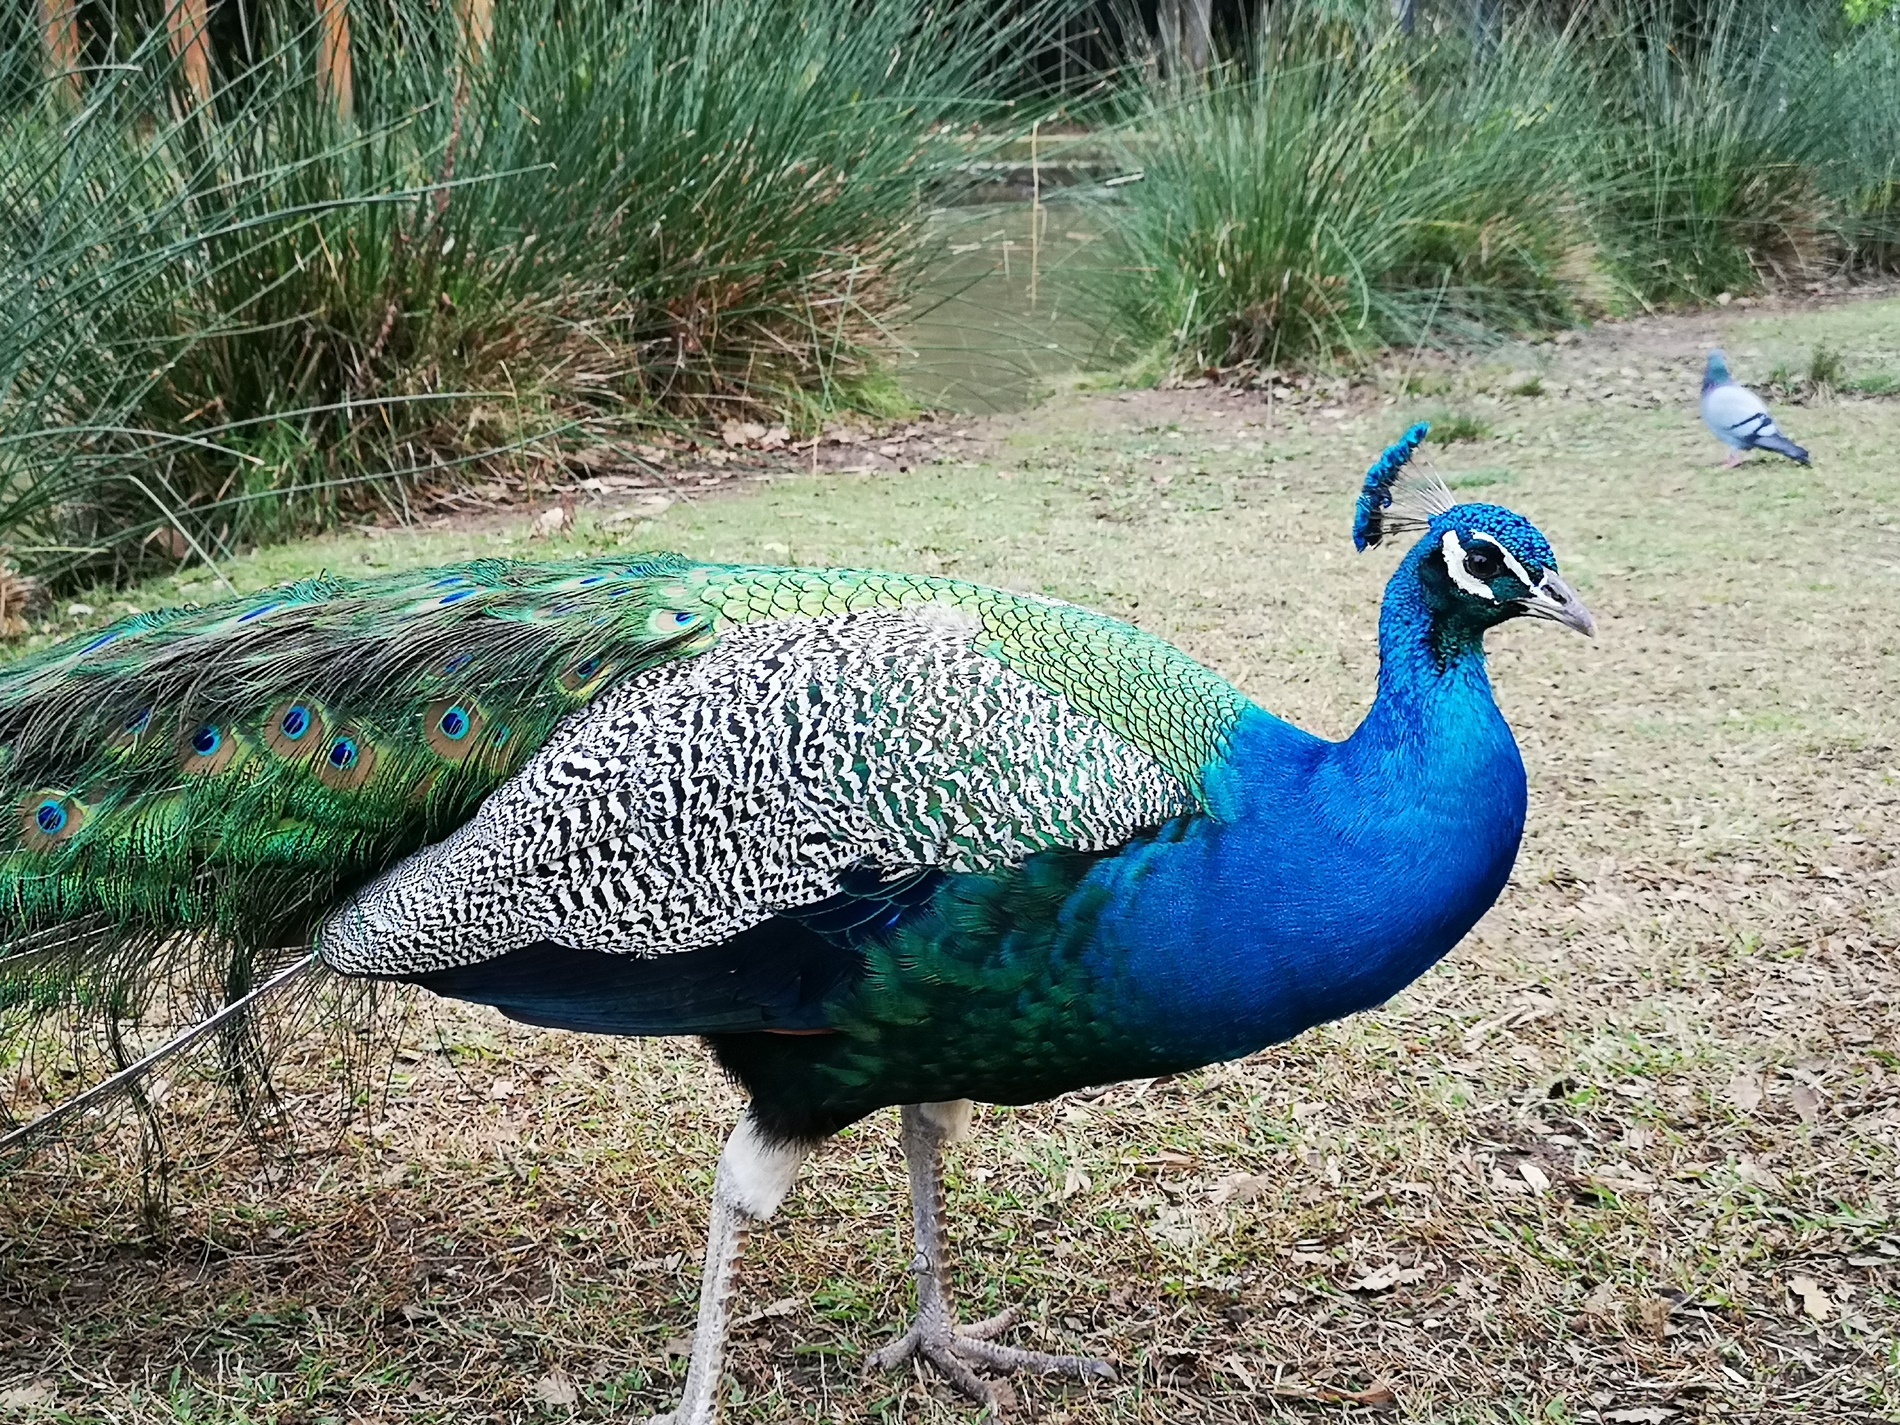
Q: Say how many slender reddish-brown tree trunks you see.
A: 4